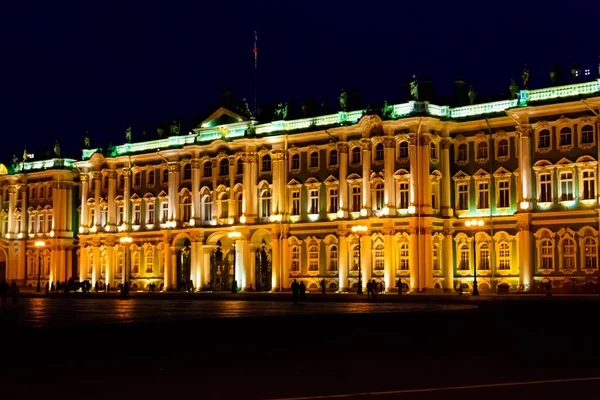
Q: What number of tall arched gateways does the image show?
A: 3